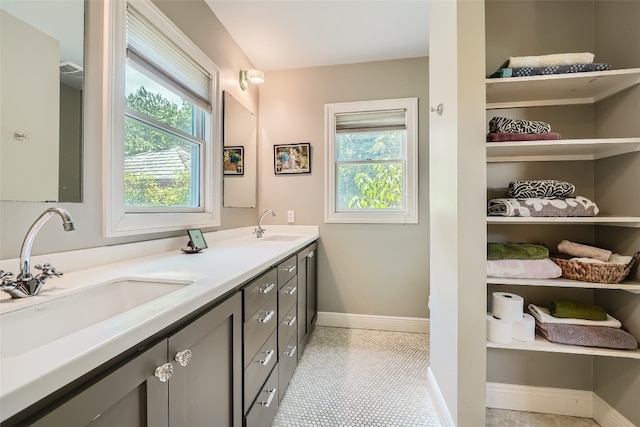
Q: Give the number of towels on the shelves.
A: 13